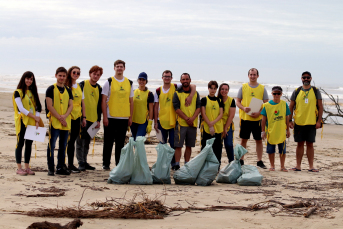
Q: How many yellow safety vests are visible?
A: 13